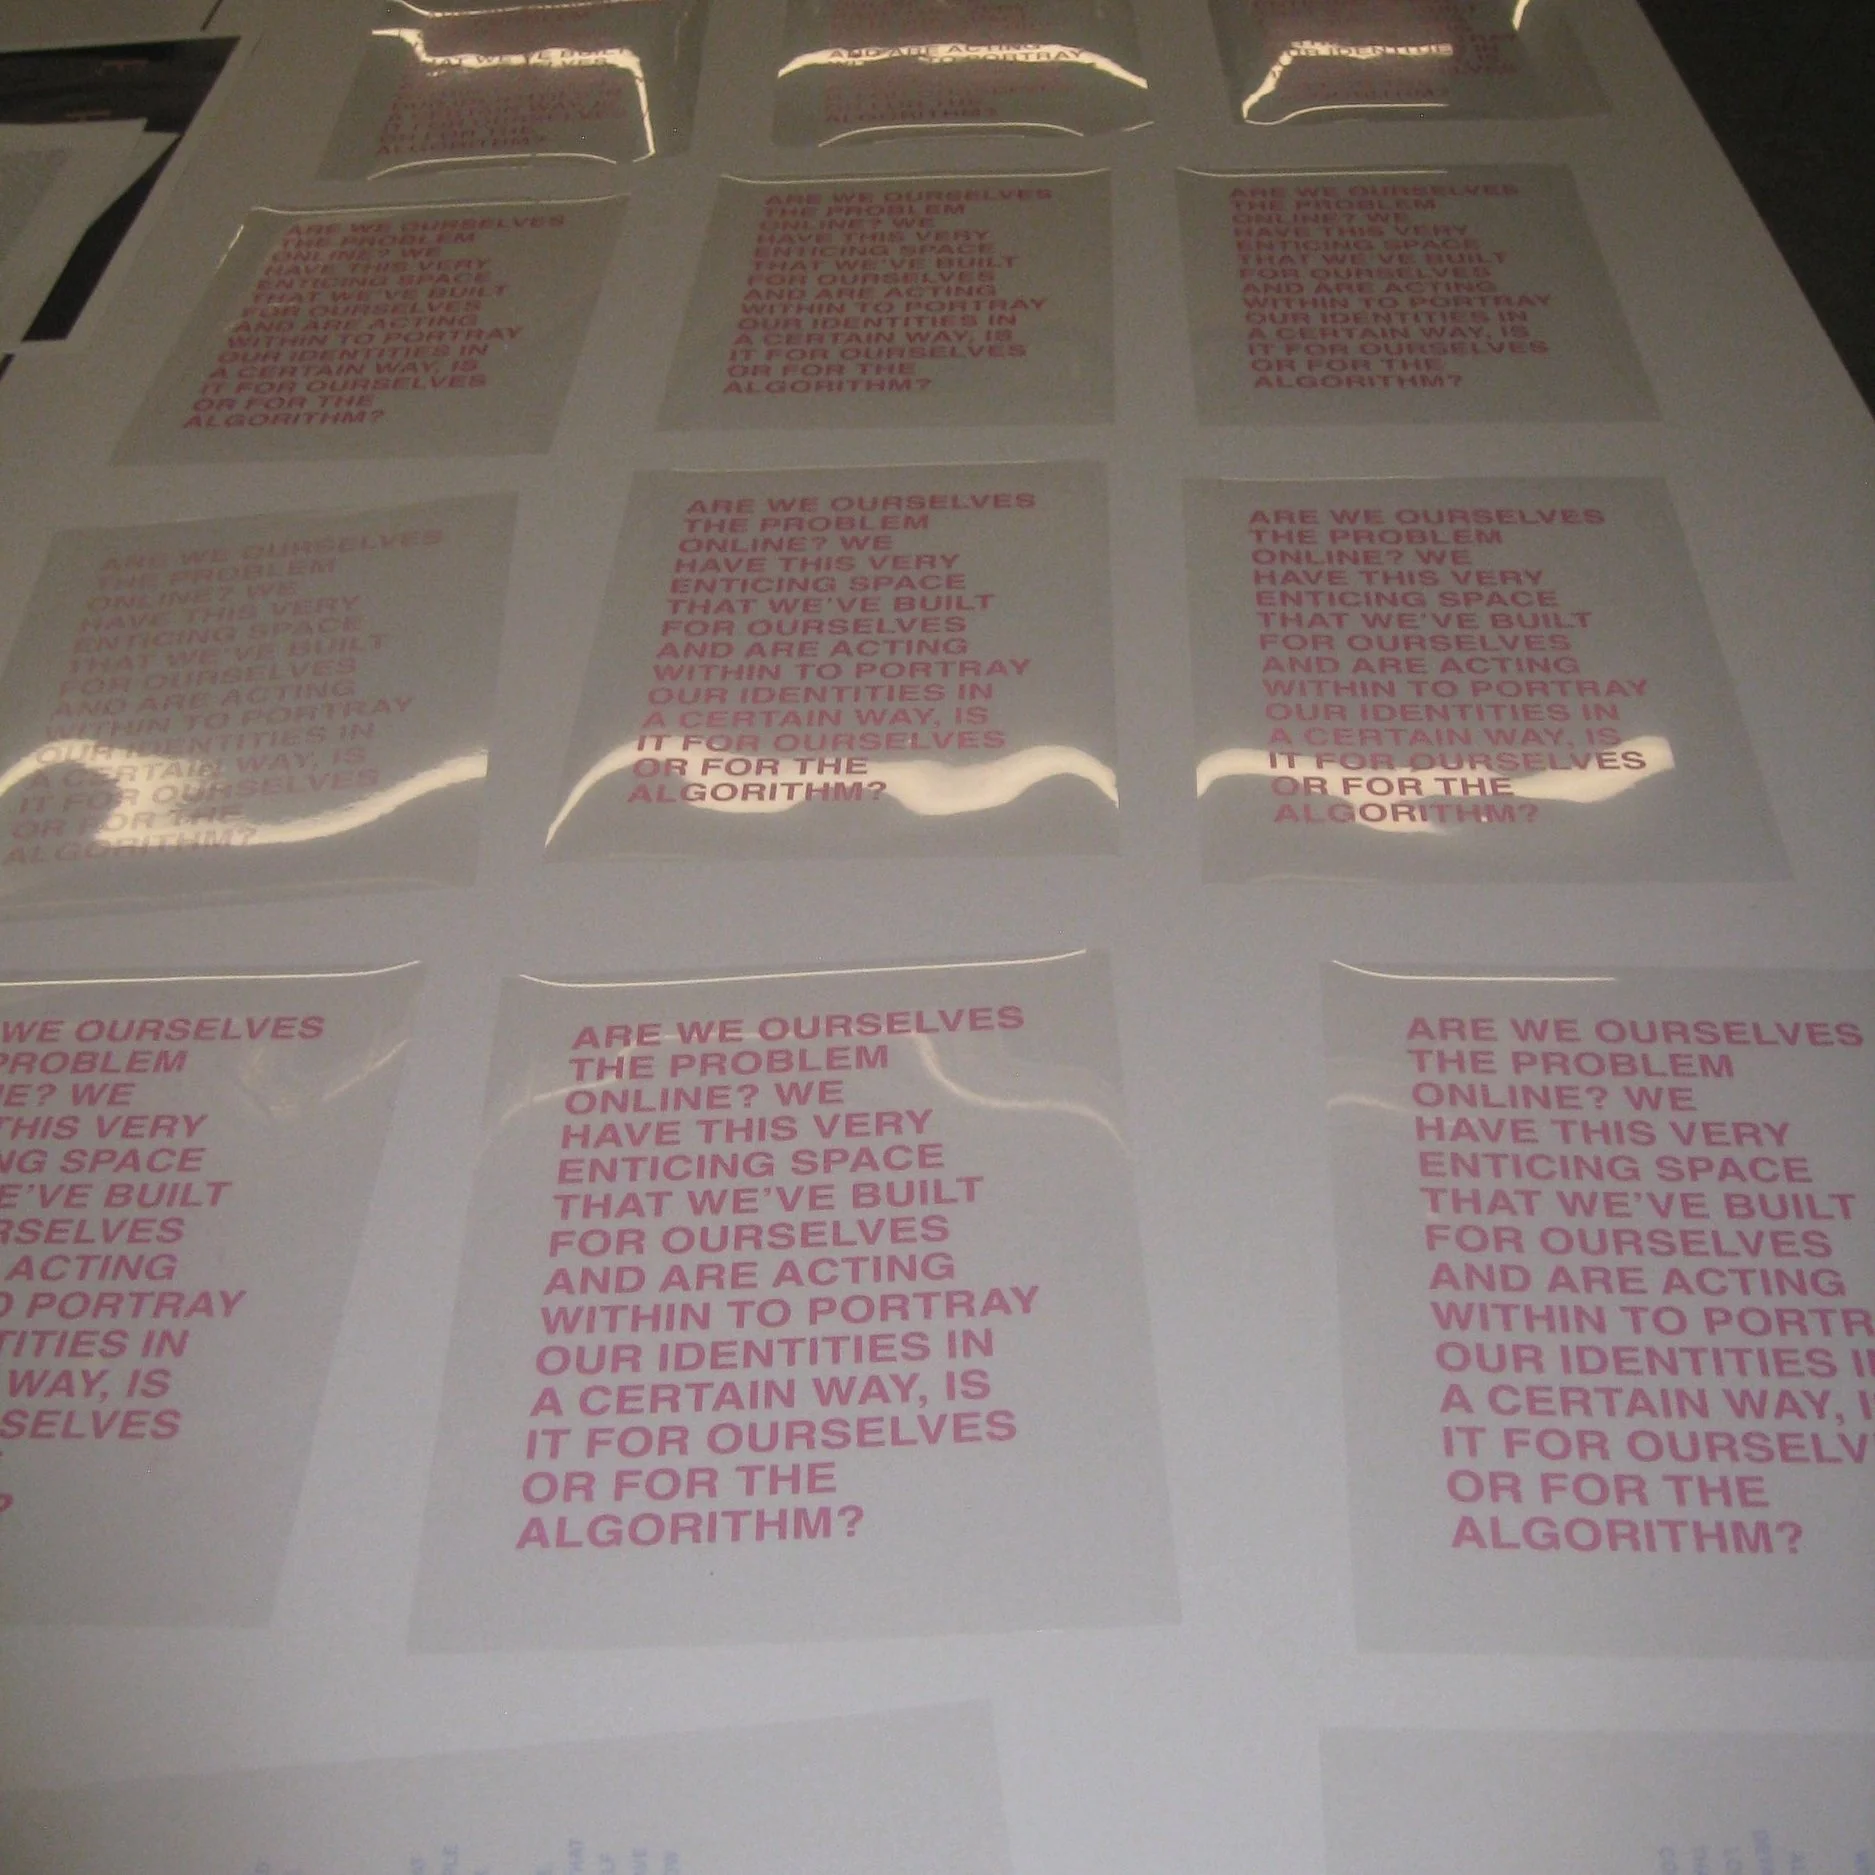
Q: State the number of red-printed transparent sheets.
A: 12